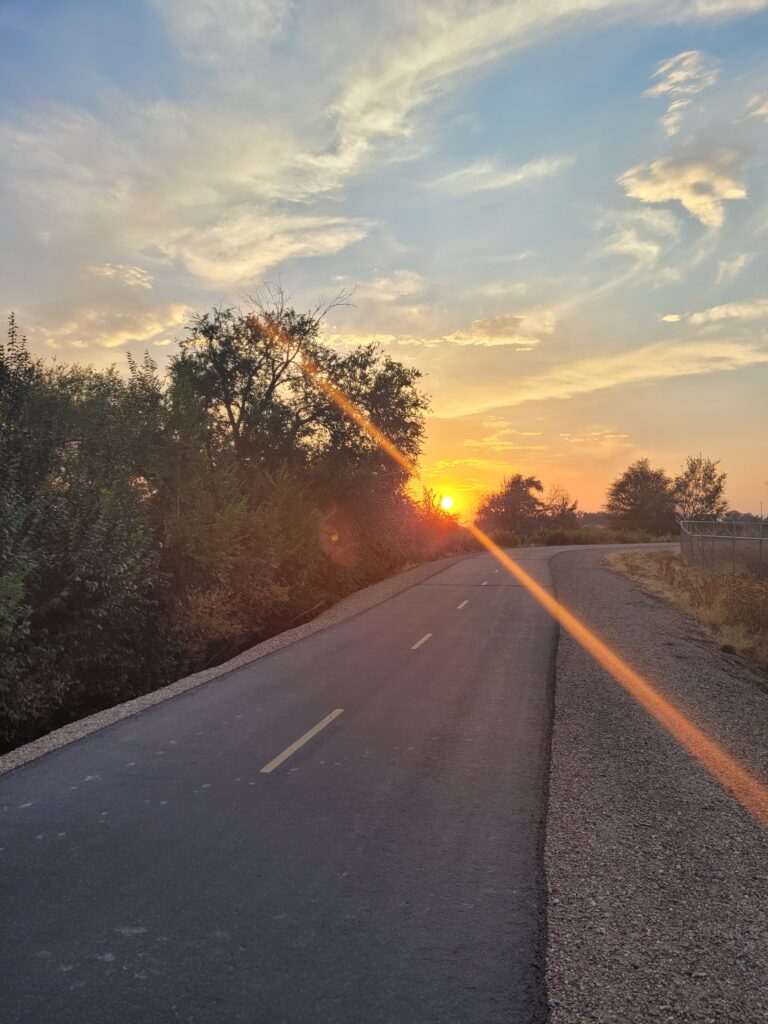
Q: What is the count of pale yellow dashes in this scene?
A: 5